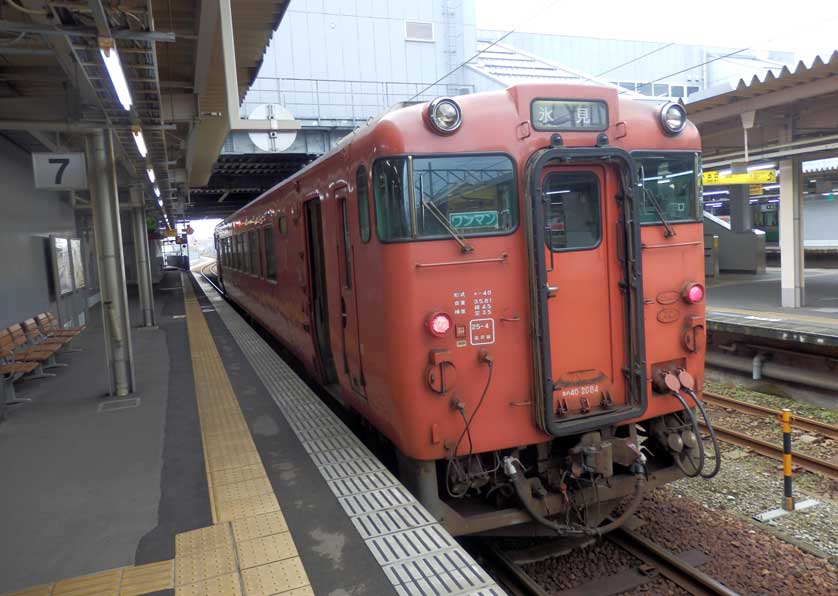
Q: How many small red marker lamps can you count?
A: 2